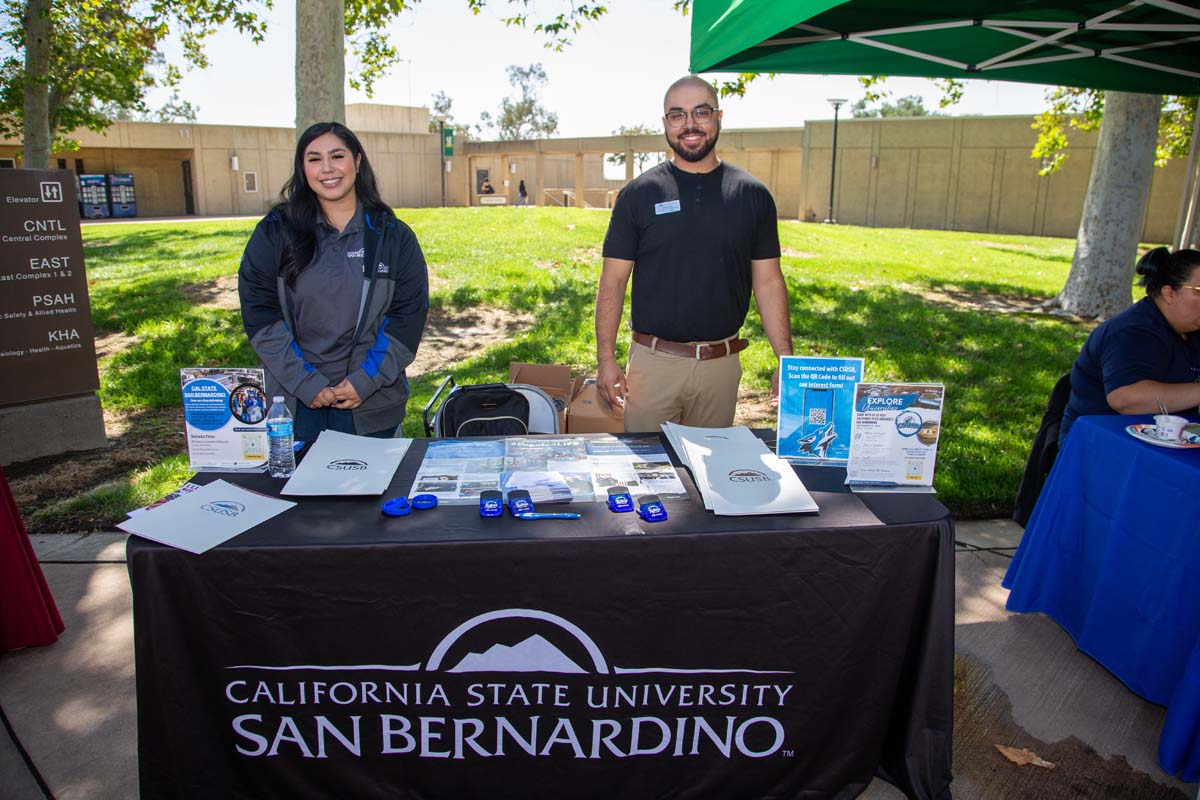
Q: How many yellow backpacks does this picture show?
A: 0